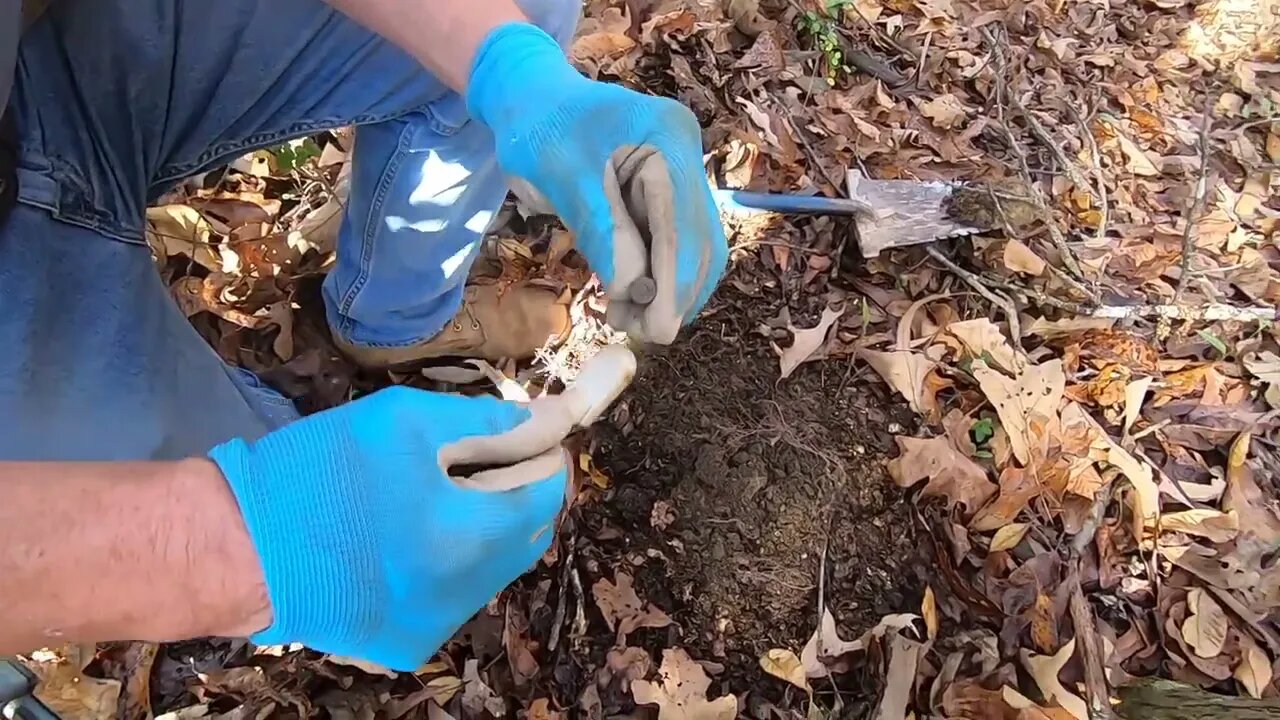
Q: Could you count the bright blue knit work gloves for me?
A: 2